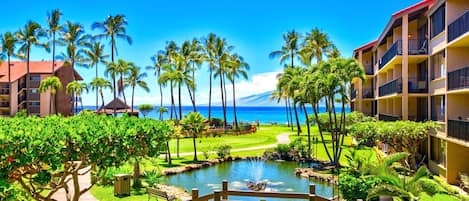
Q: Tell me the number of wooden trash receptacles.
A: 1